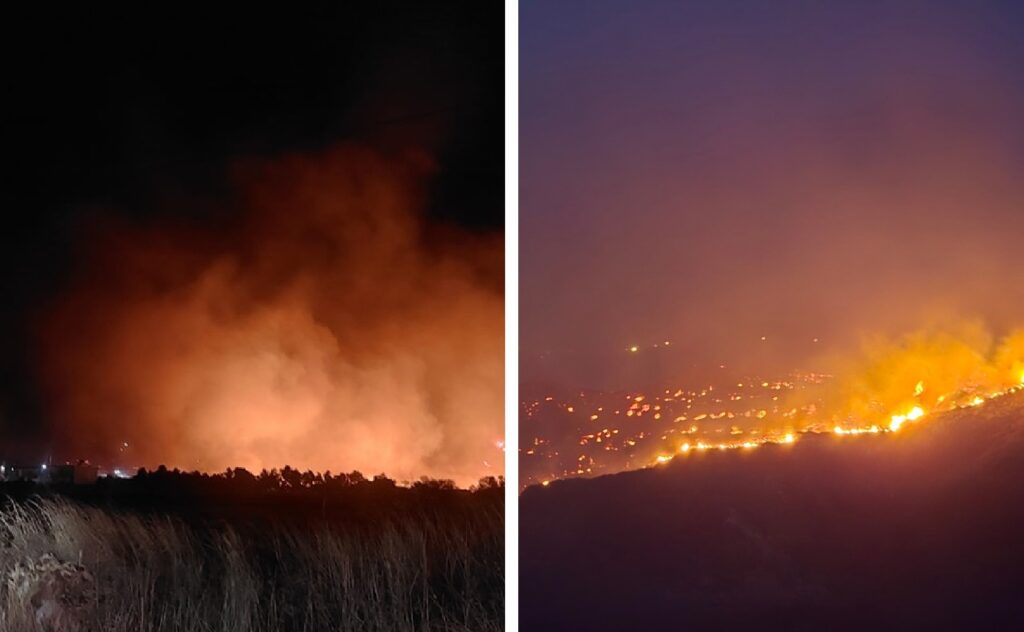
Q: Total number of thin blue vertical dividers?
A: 0